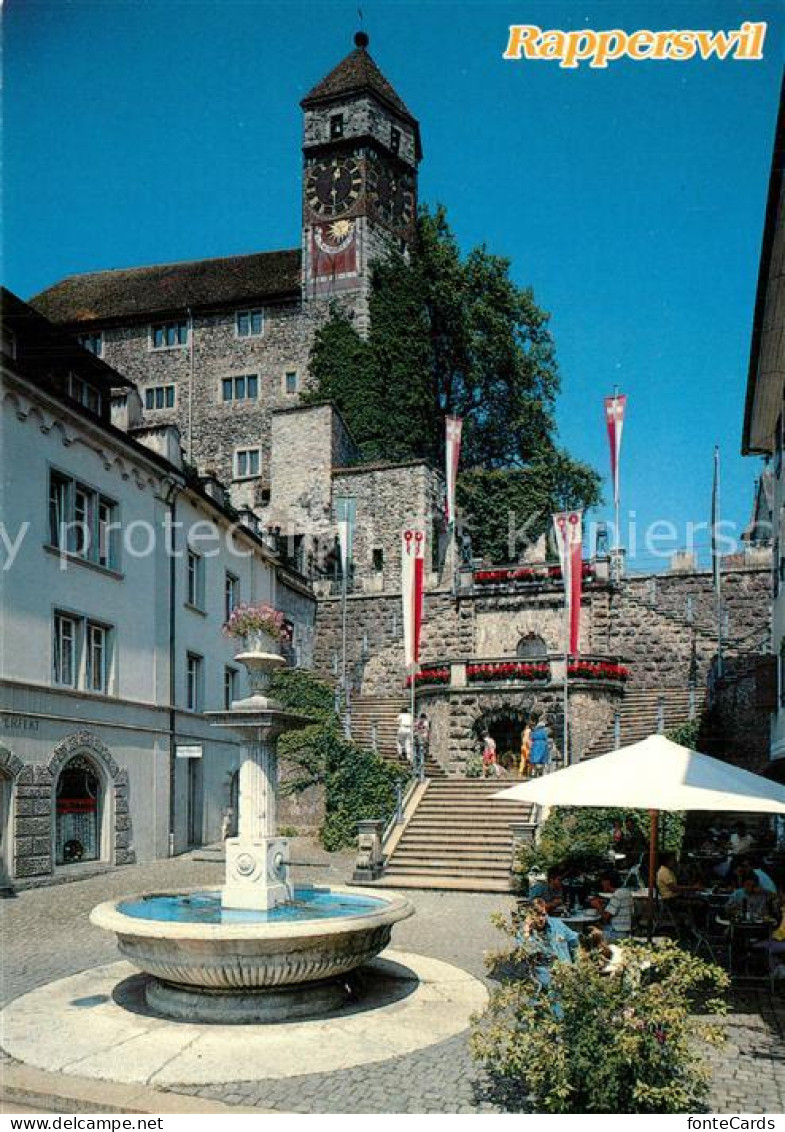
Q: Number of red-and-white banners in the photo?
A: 4